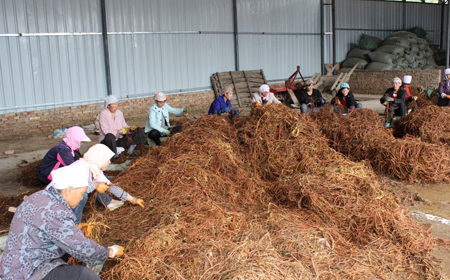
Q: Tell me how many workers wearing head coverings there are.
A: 12